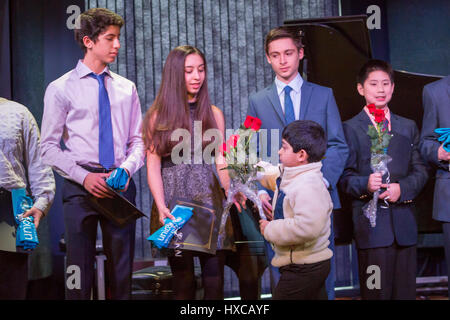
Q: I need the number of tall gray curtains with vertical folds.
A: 1